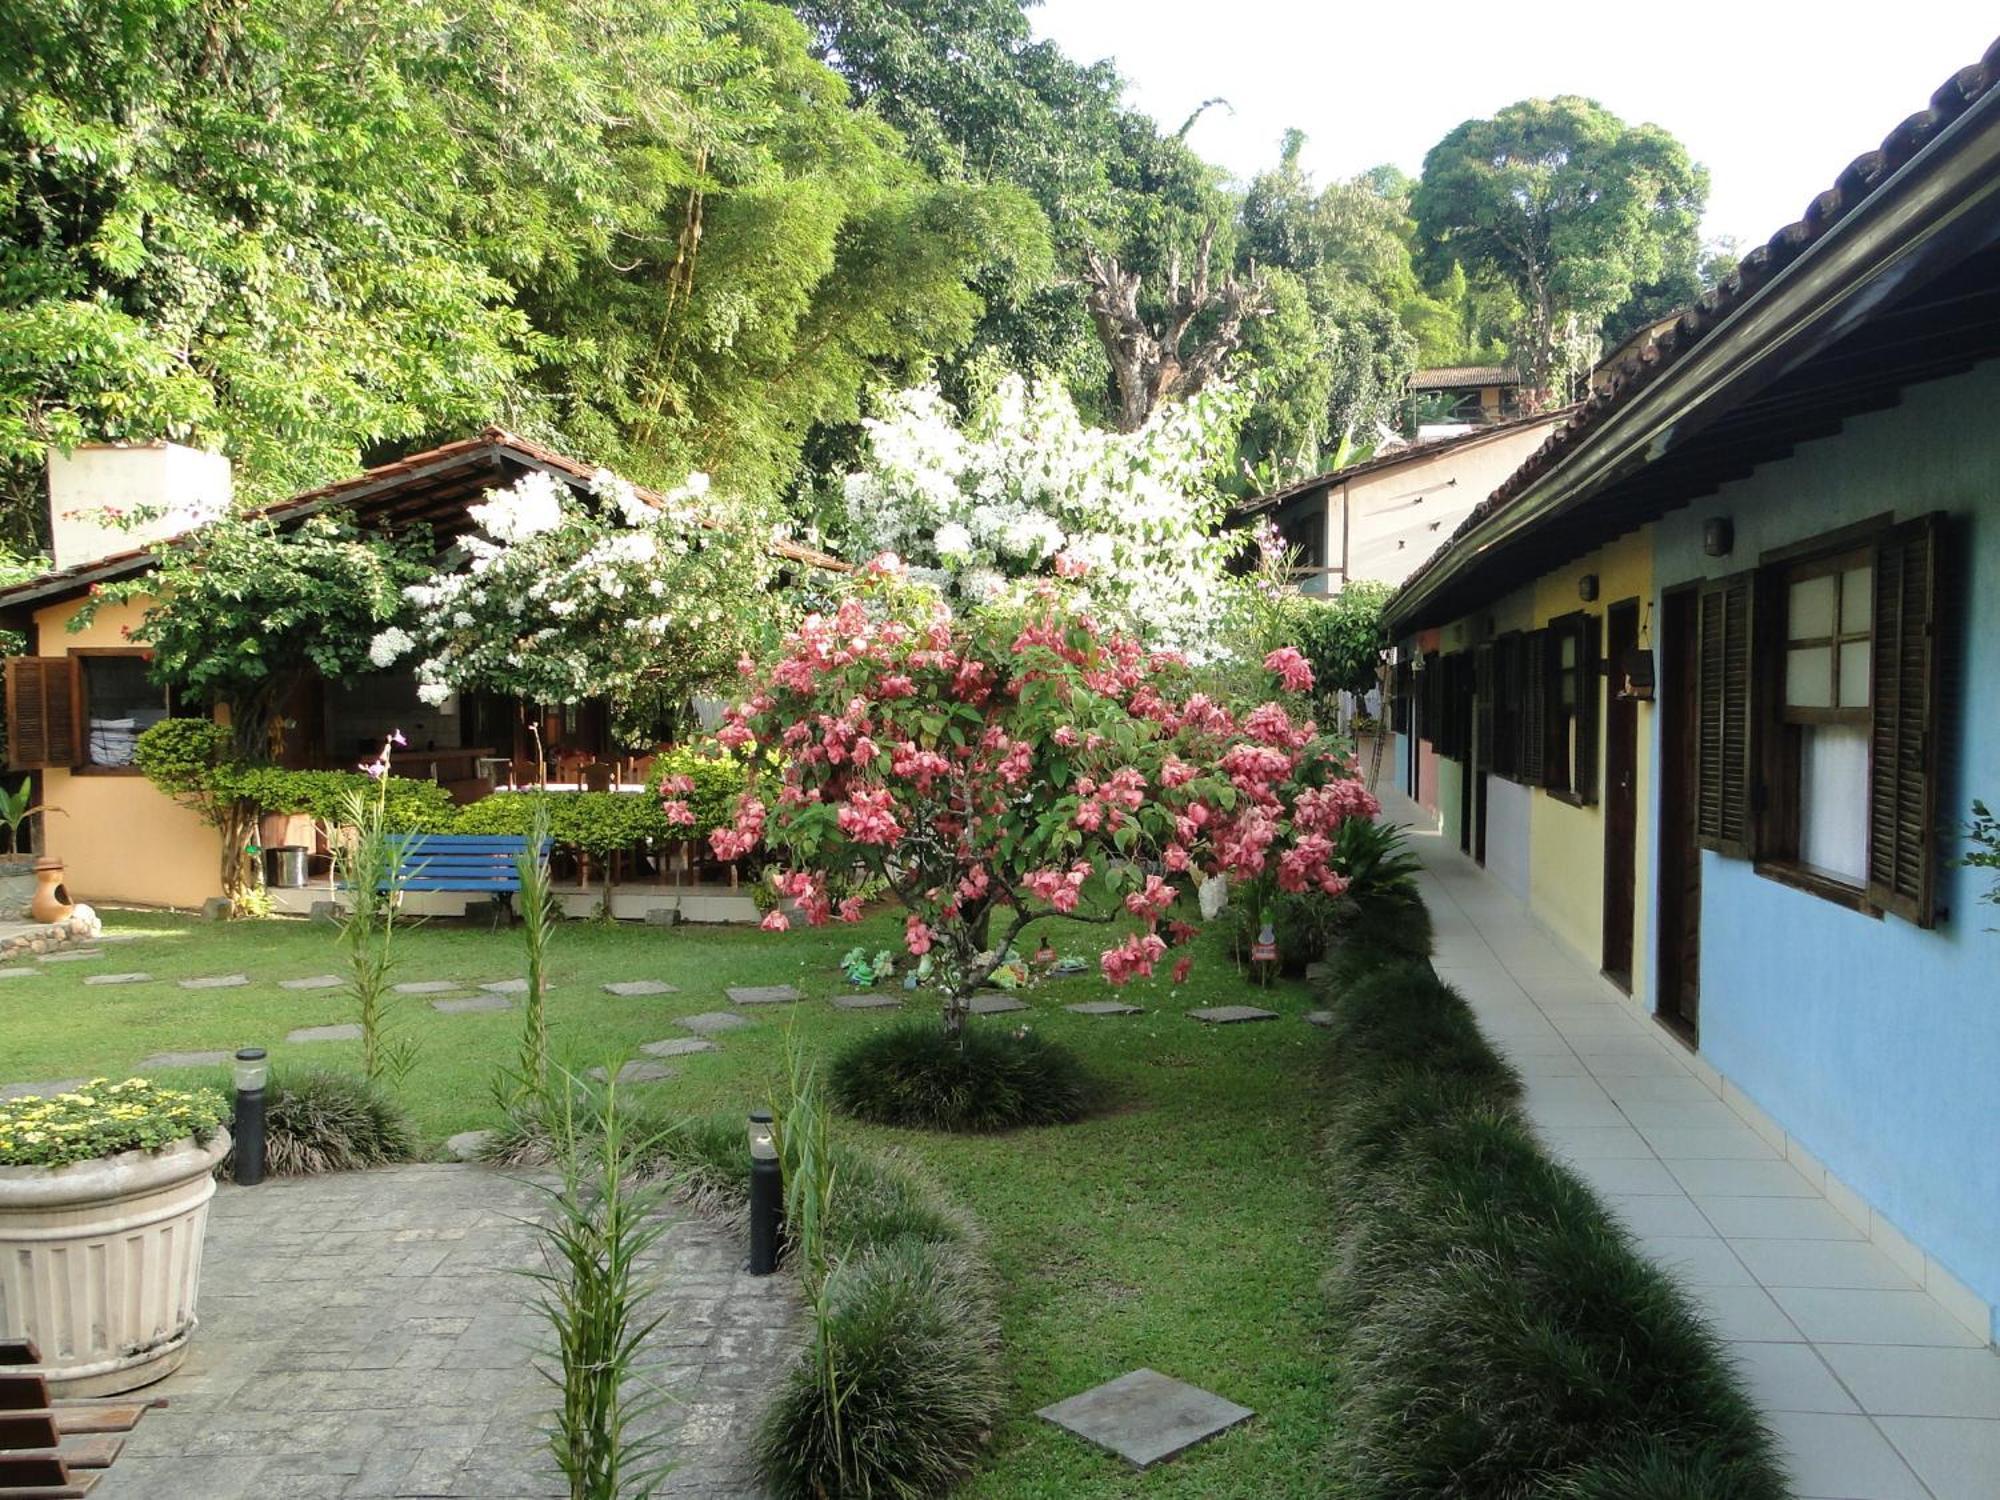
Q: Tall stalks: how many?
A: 4